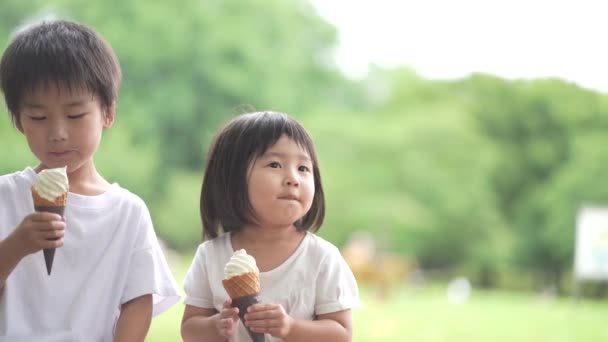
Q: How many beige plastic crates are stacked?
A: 0